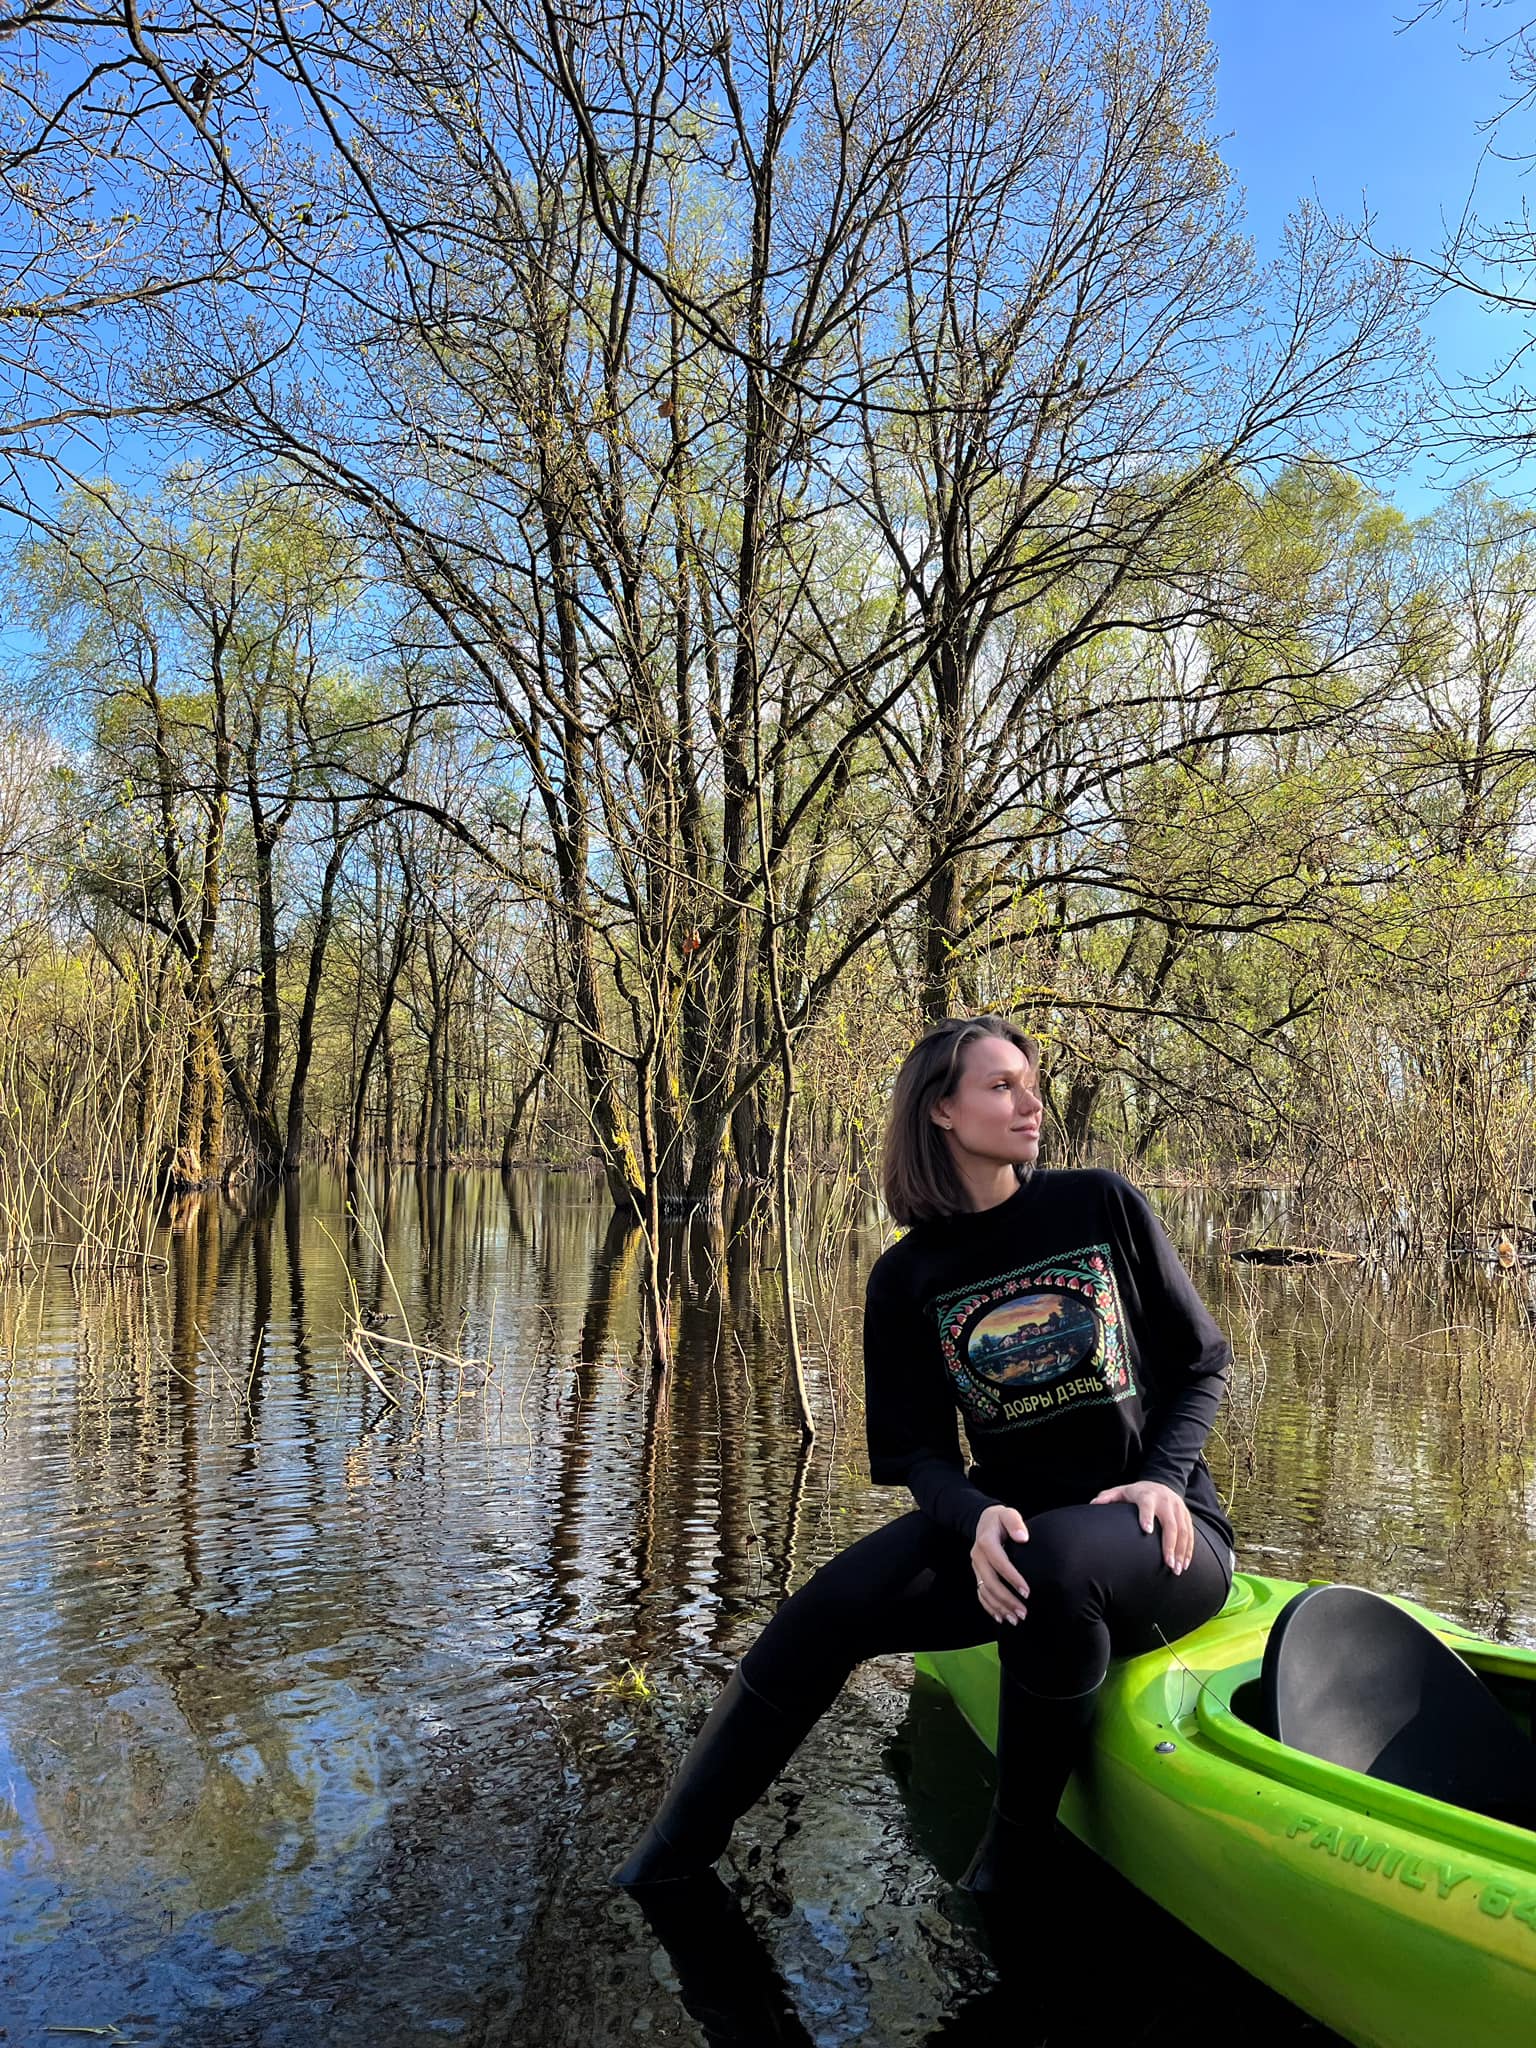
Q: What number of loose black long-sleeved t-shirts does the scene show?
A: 1